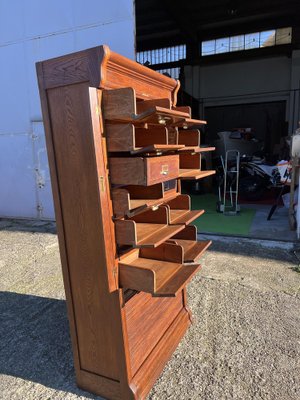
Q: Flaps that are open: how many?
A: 10